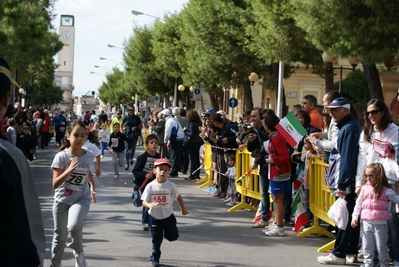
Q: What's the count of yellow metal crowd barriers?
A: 3